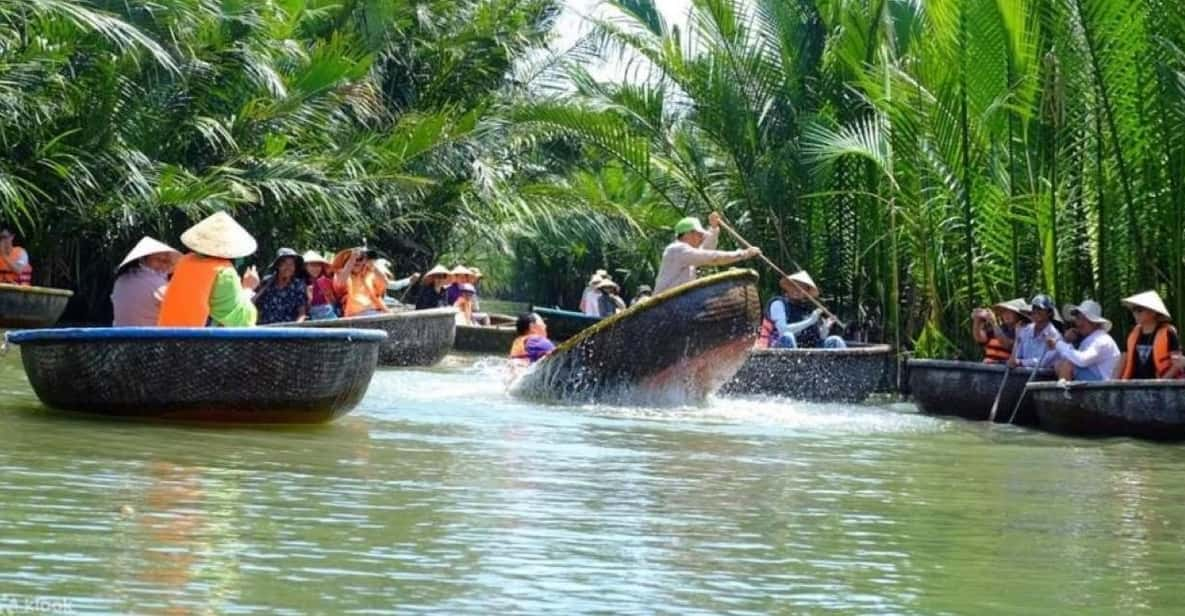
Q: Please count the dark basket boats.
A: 9